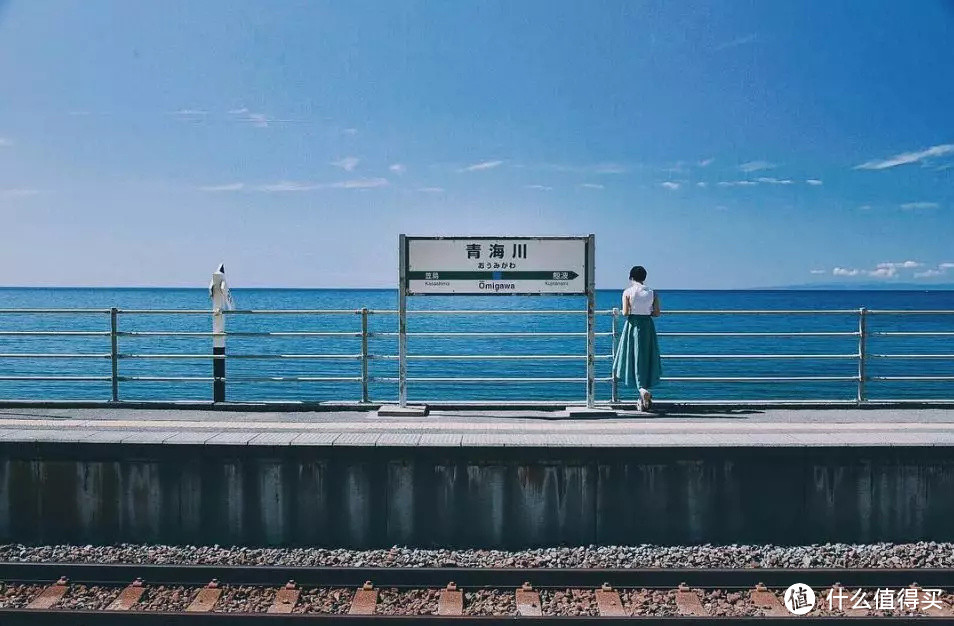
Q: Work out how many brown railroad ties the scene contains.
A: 12